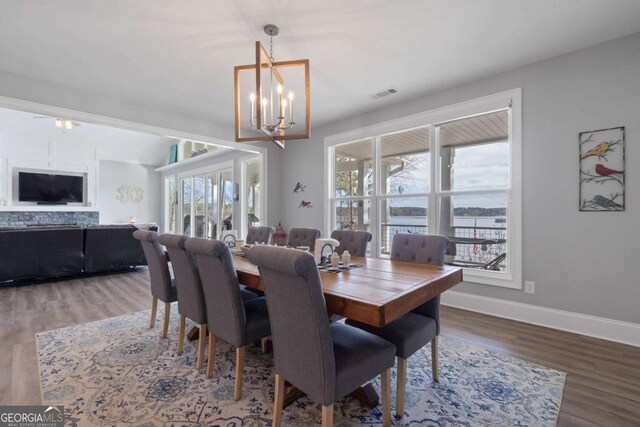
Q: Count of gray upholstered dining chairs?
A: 8